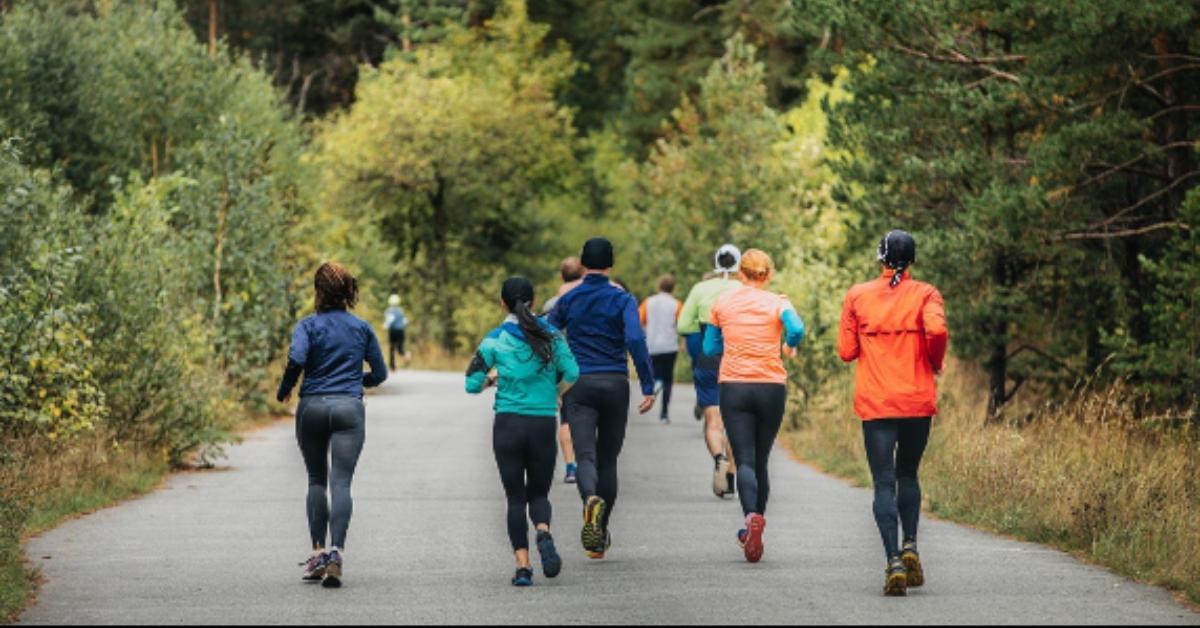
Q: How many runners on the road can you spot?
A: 9